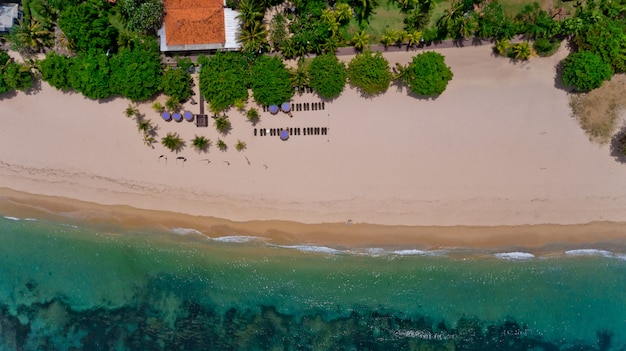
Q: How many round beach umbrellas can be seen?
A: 6